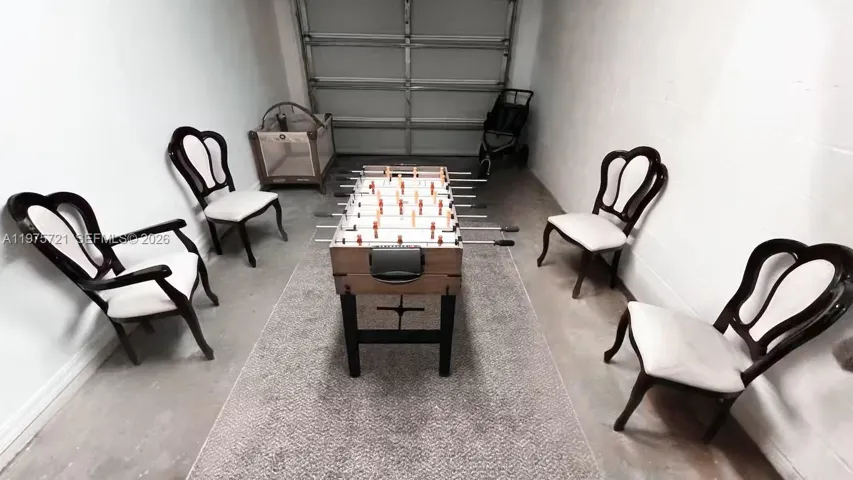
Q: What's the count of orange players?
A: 12